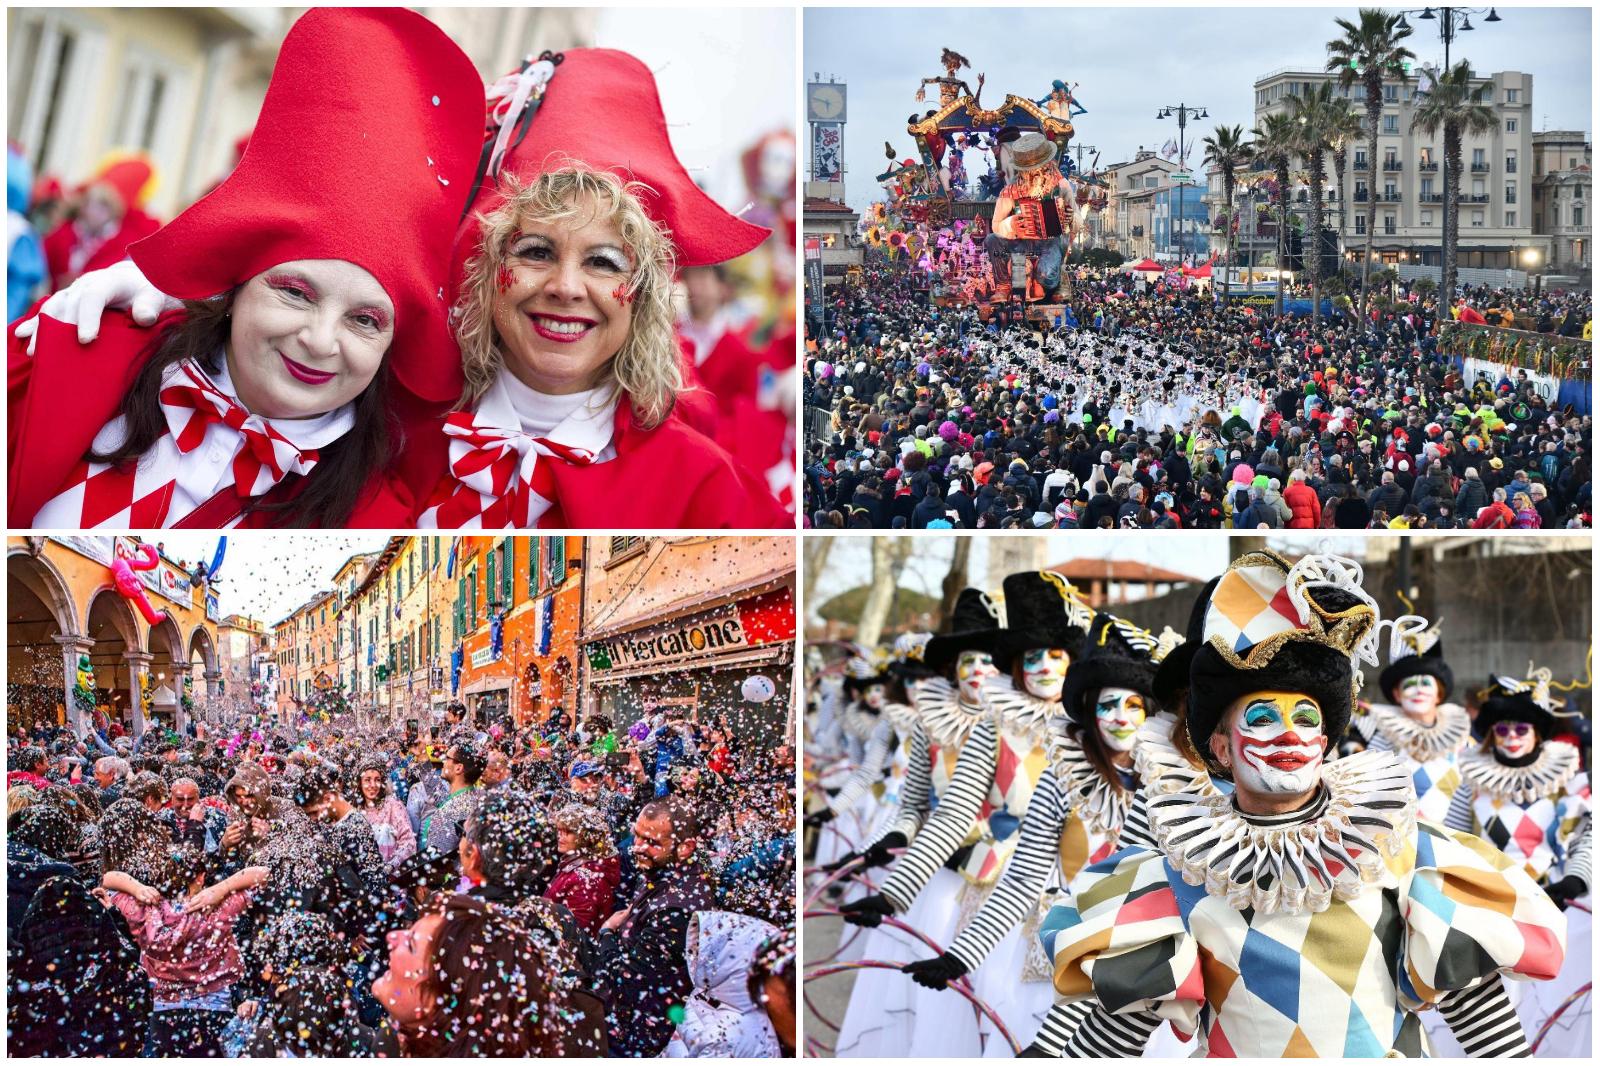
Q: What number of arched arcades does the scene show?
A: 4